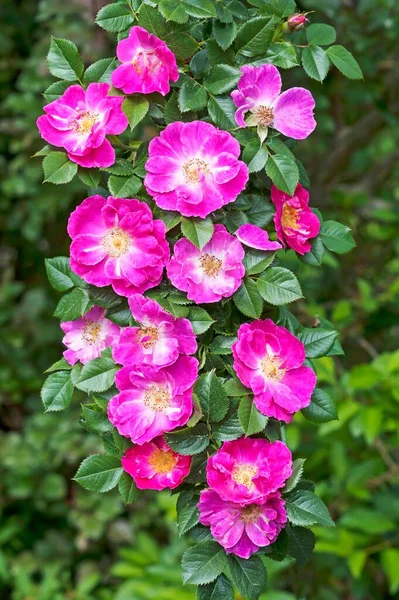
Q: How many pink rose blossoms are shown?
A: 14